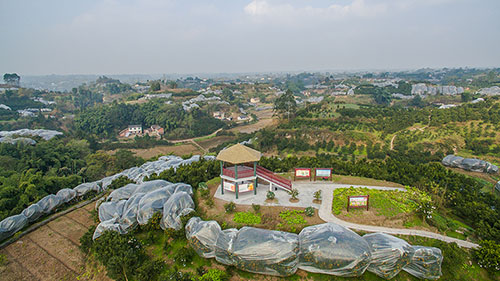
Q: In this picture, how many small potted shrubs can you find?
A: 3